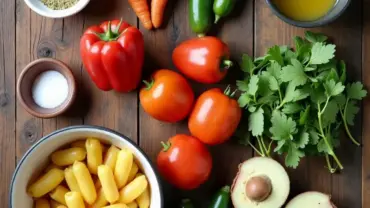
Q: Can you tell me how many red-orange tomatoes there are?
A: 4